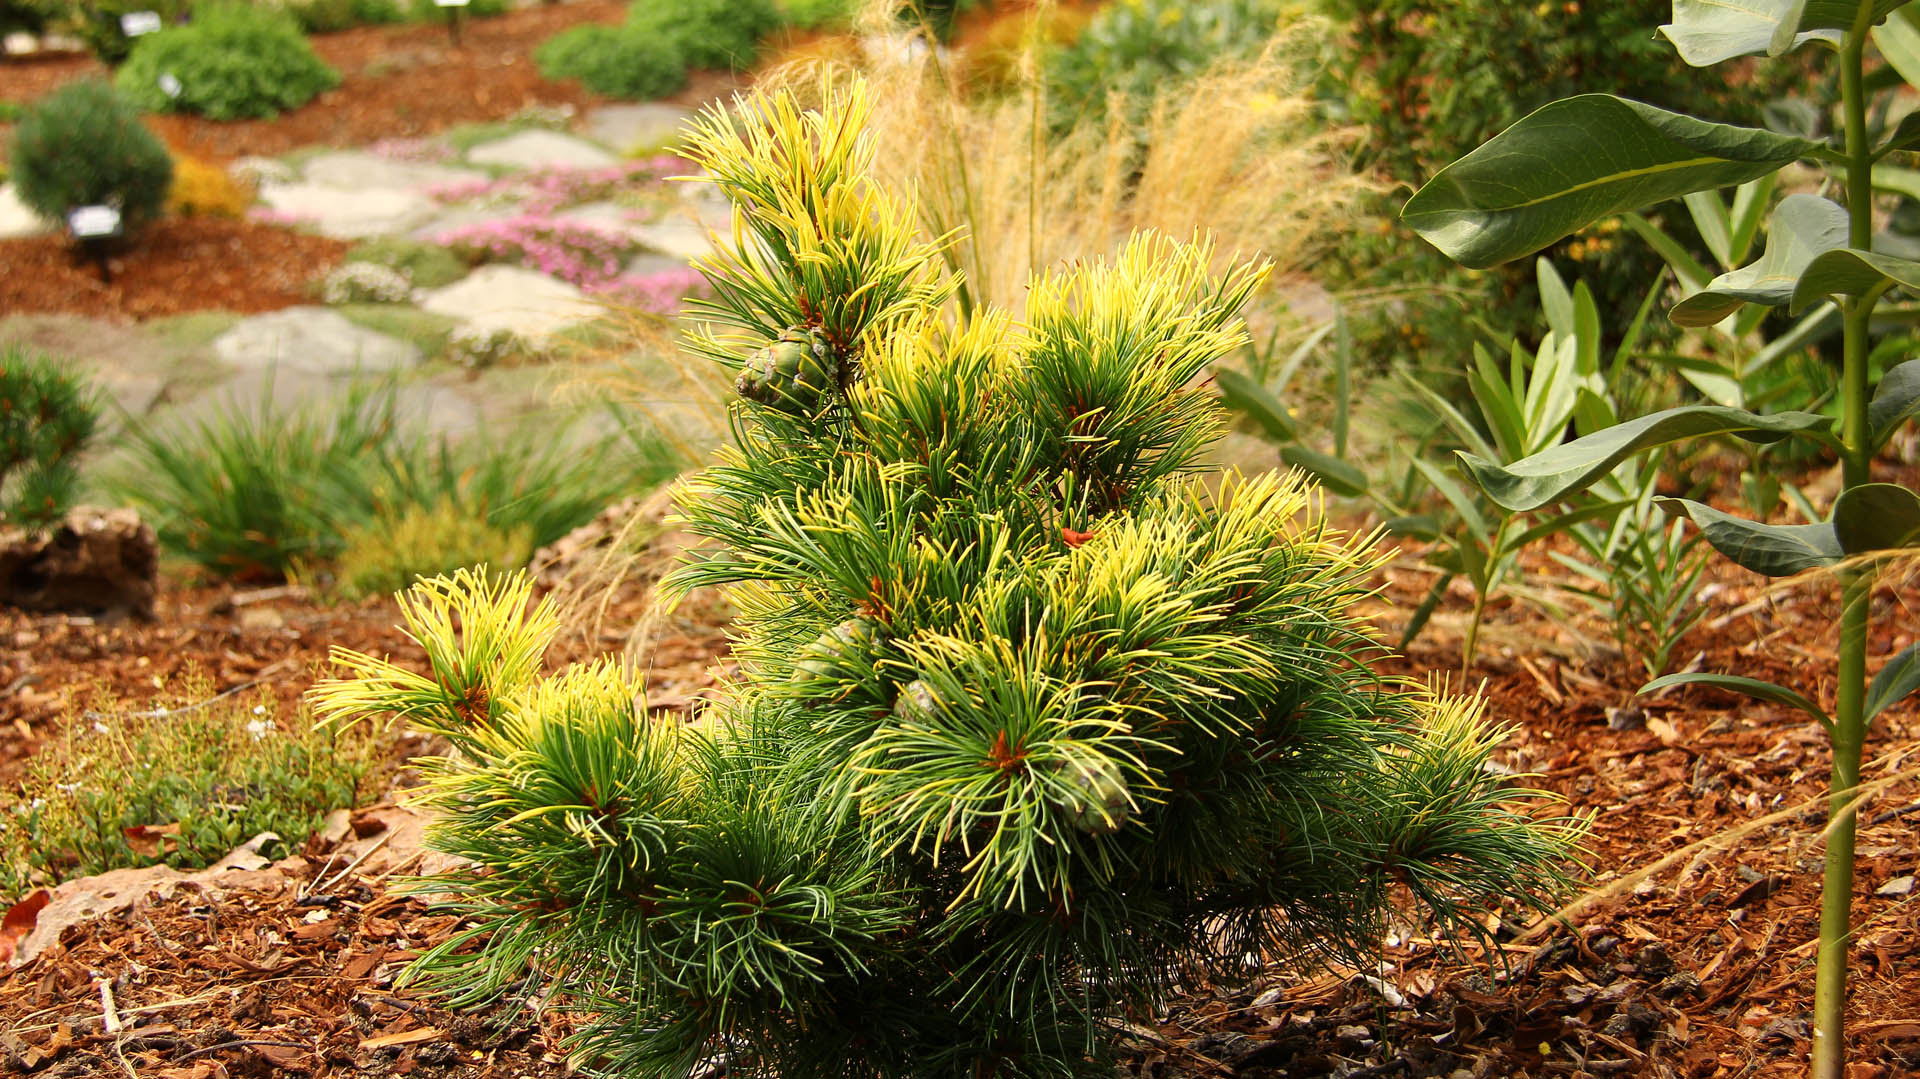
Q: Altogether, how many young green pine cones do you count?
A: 4